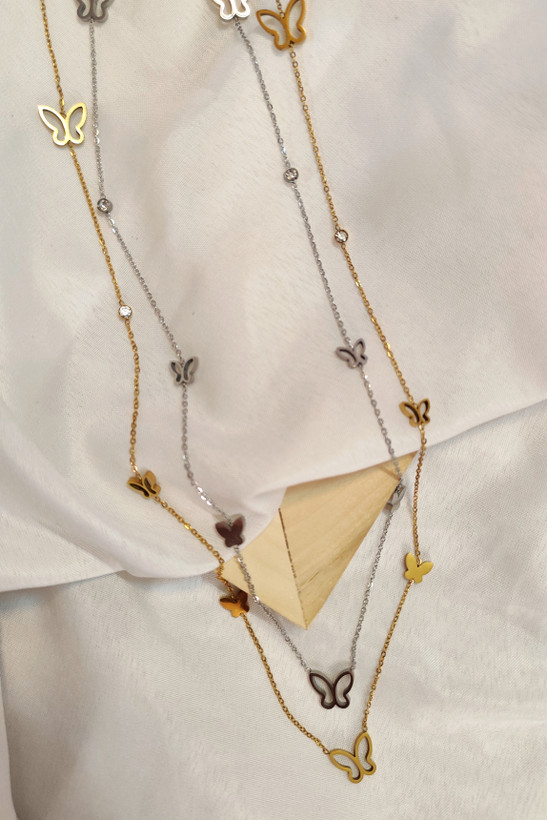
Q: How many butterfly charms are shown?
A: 14